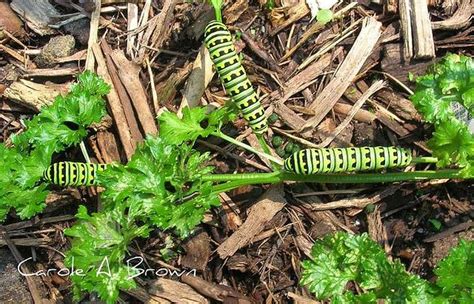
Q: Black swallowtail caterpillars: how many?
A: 3